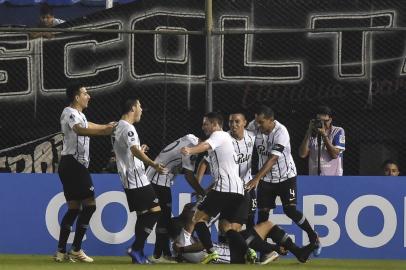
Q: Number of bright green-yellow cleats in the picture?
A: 2